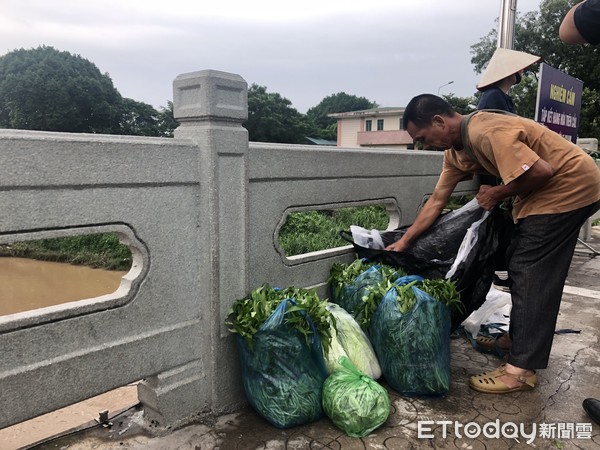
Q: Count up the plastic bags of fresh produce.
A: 5